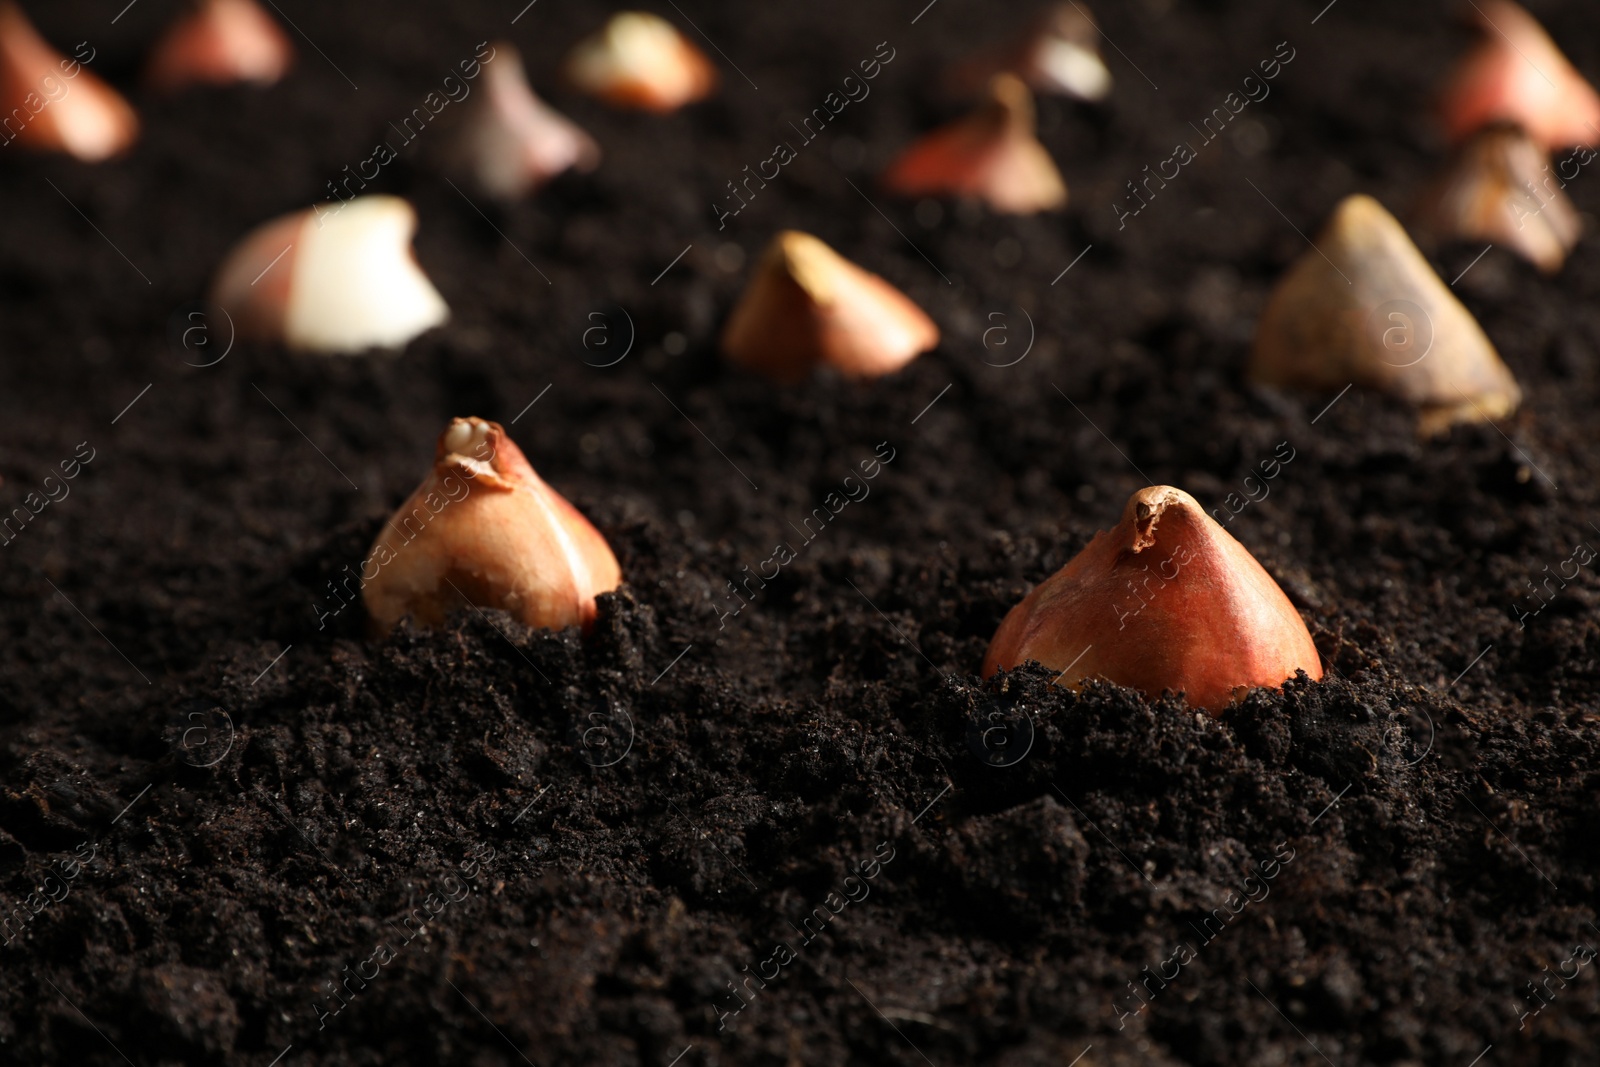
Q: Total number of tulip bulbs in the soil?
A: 13